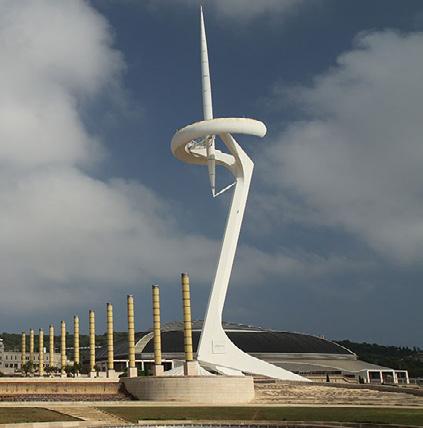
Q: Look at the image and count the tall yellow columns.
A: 11